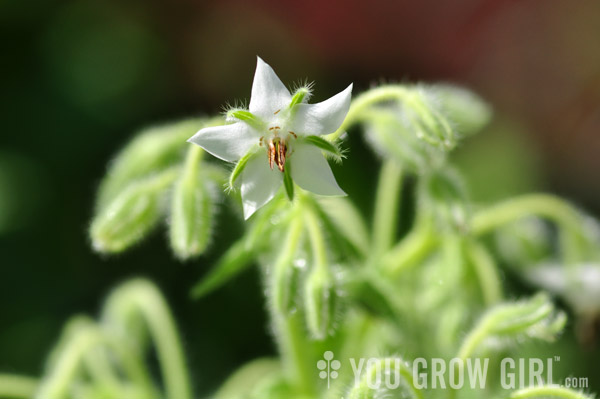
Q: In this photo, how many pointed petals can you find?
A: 5